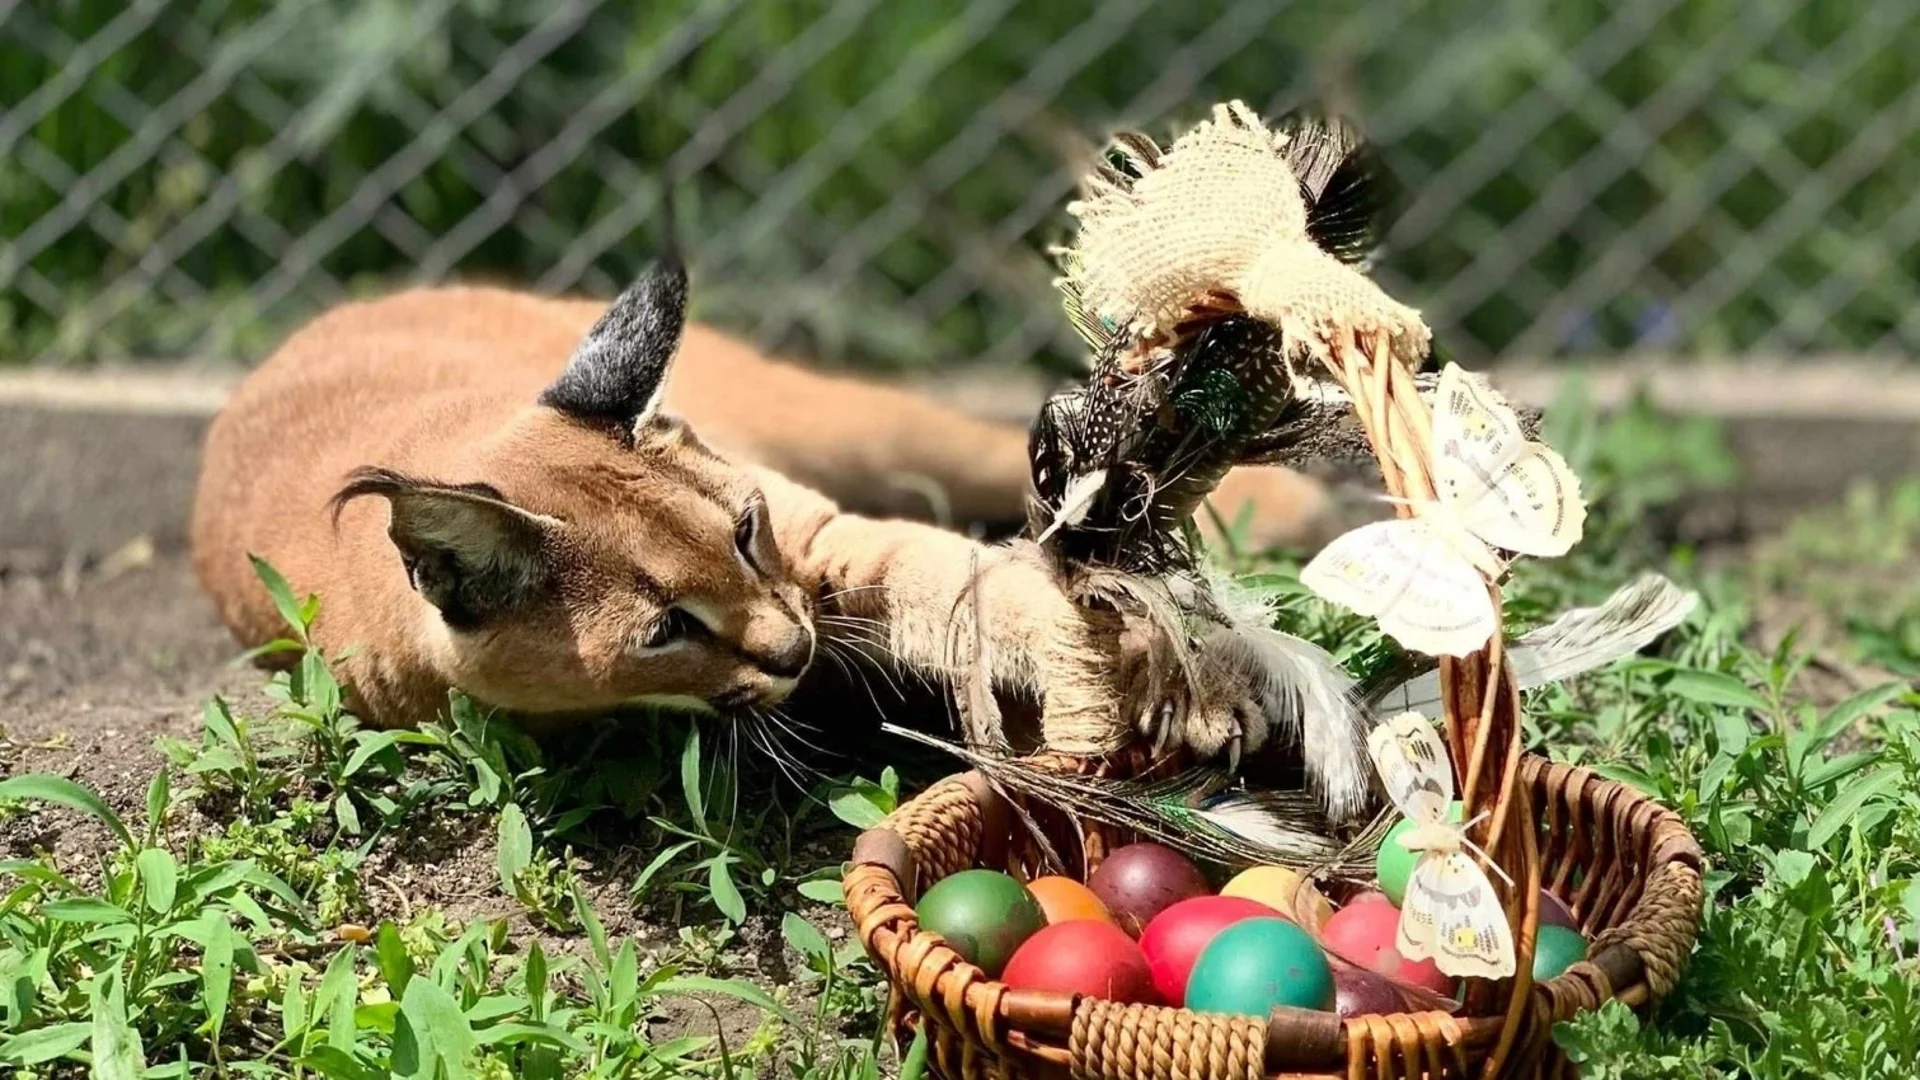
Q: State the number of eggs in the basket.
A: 12